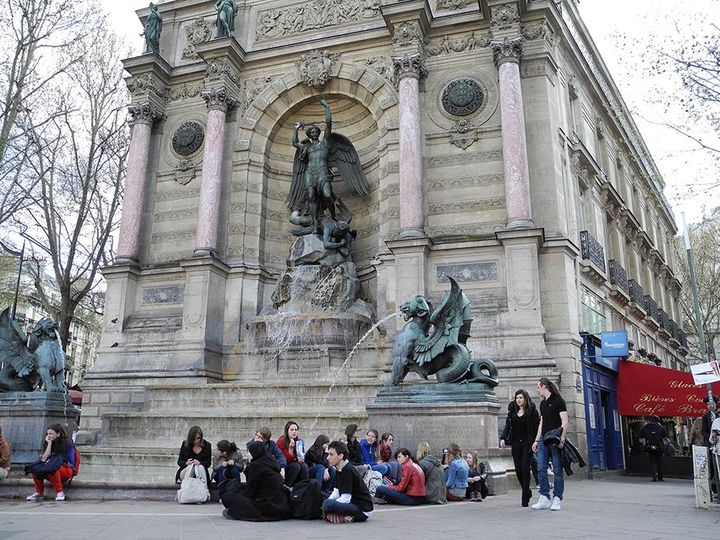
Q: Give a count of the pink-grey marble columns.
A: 4